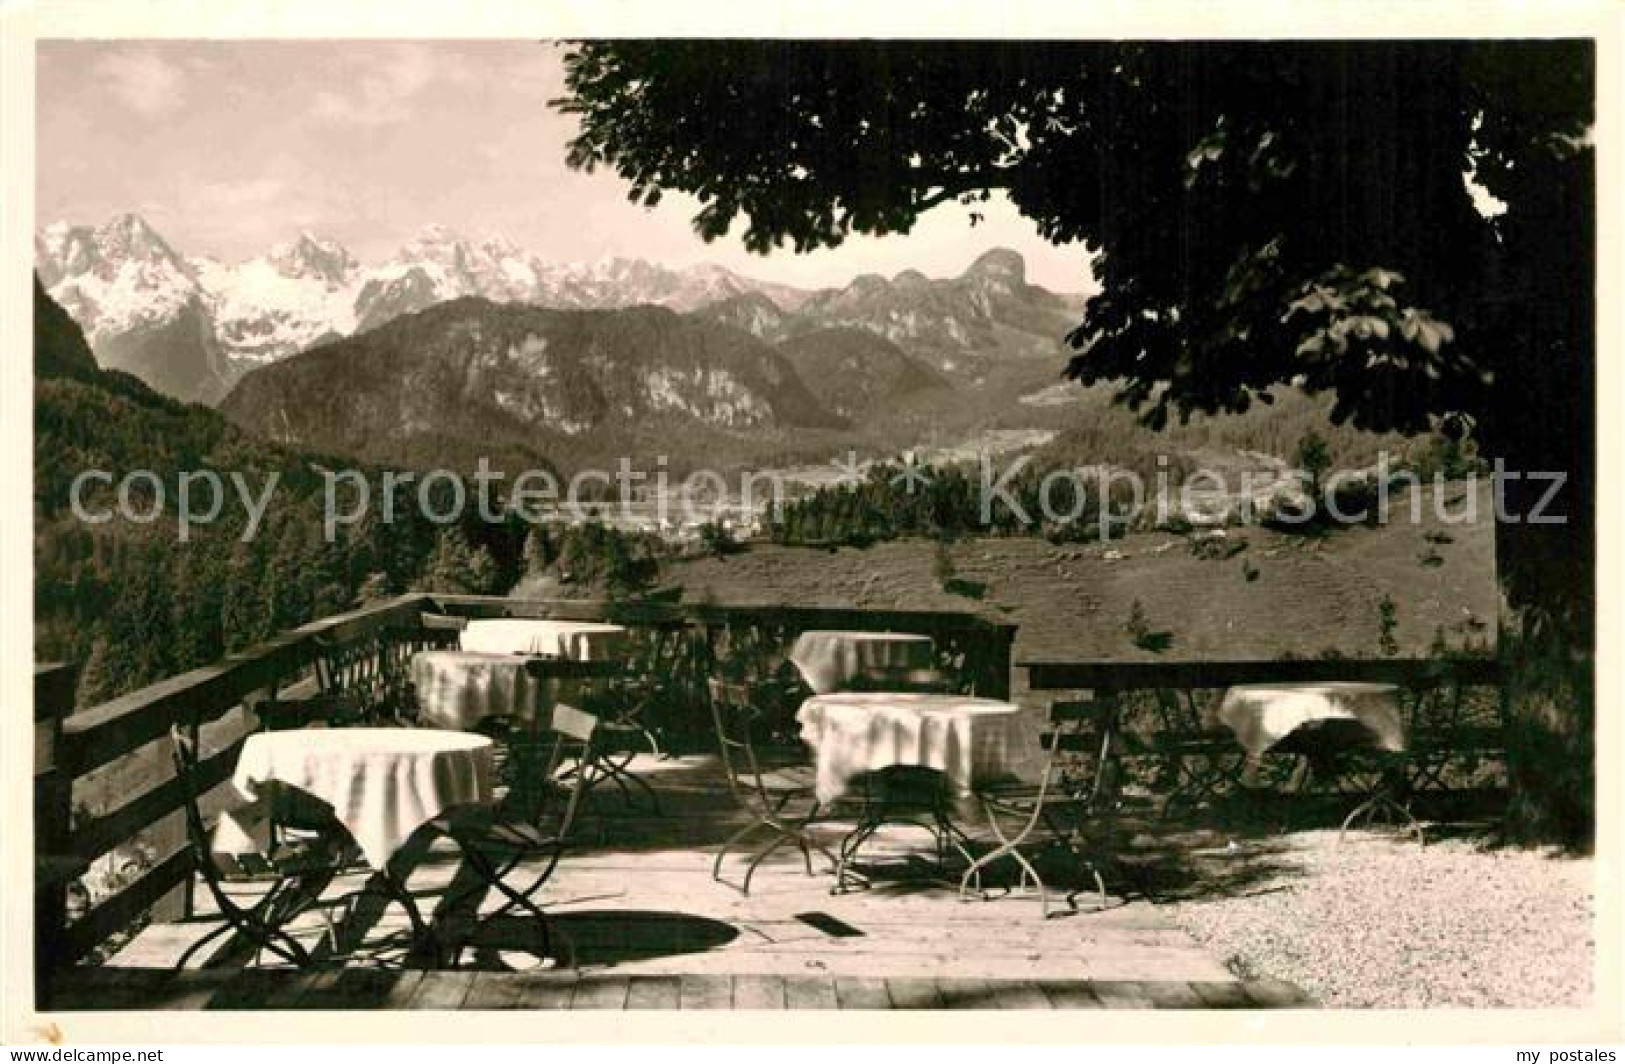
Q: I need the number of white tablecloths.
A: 6